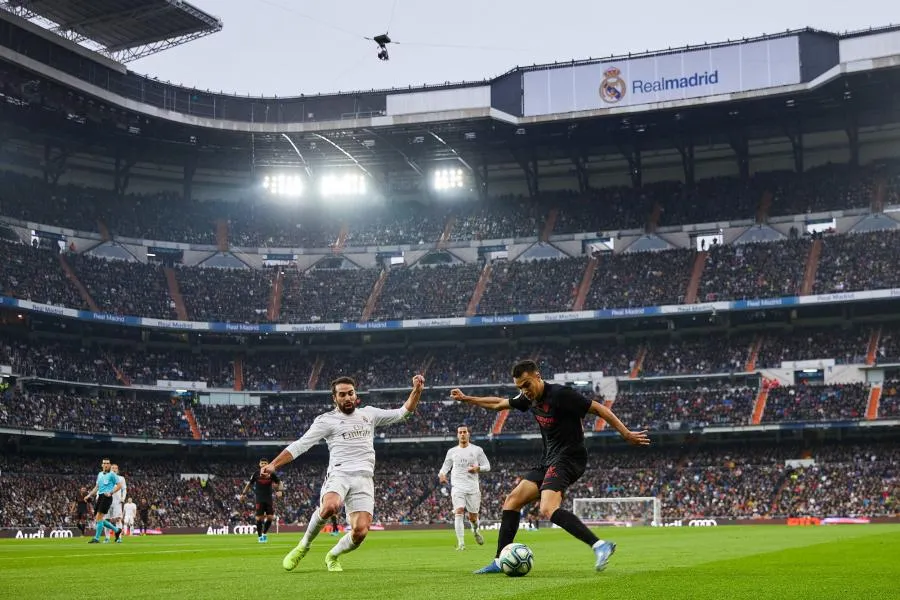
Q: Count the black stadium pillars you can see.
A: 11